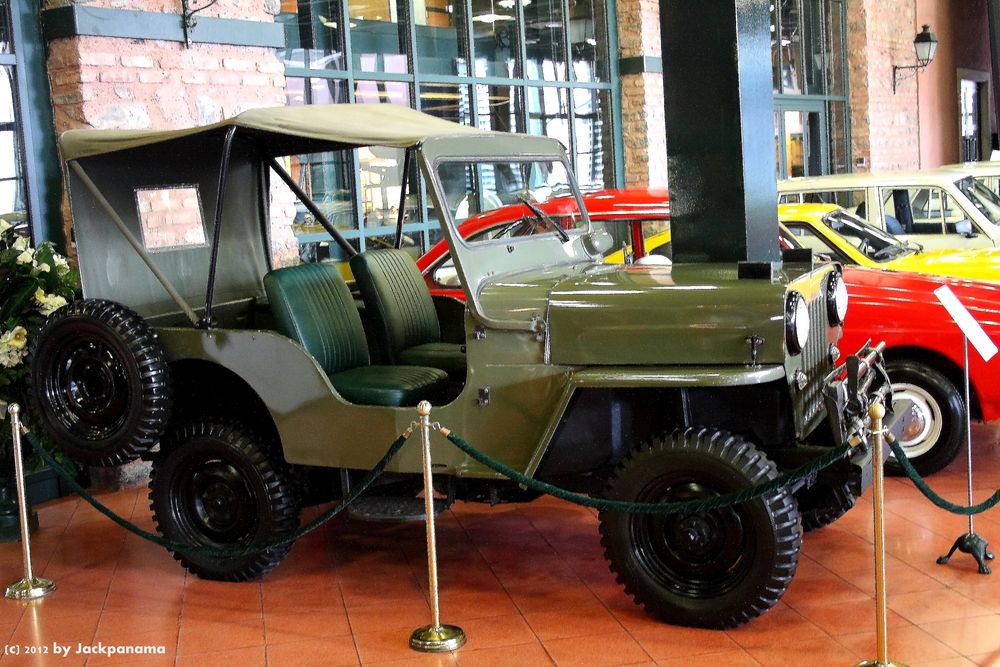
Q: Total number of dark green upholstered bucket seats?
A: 2